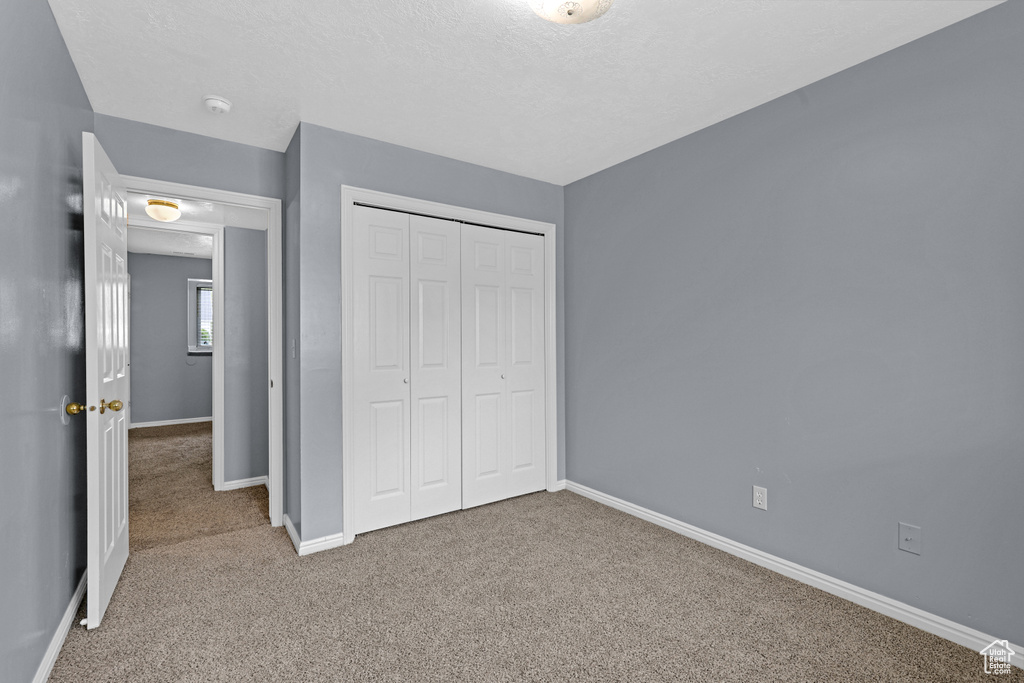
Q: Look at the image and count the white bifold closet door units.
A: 2